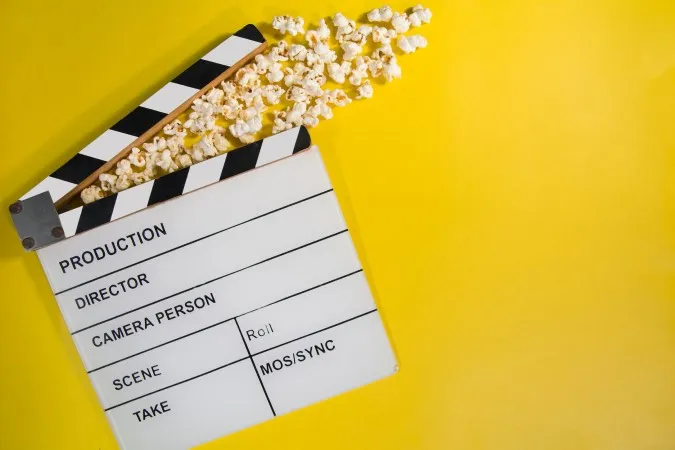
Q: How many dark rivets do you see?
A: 3